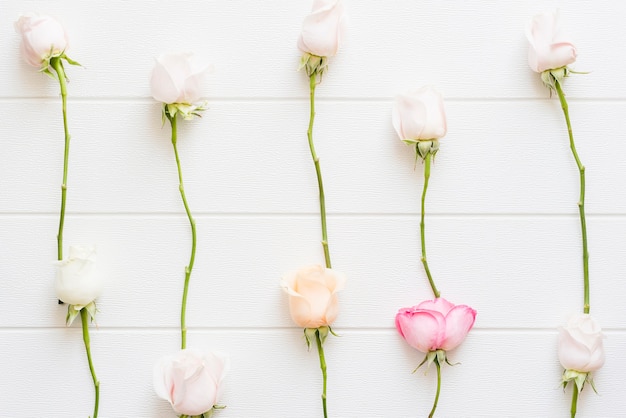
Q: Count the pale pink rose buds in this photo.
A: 7